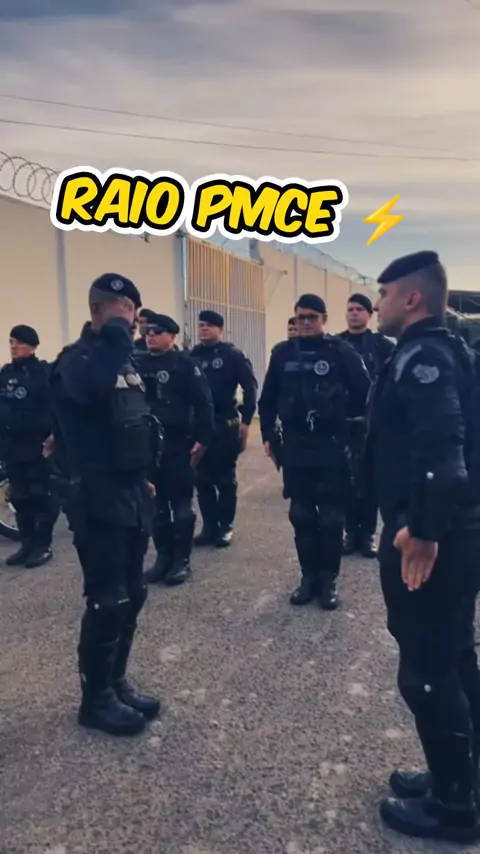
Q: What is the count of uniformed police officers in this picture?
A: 9